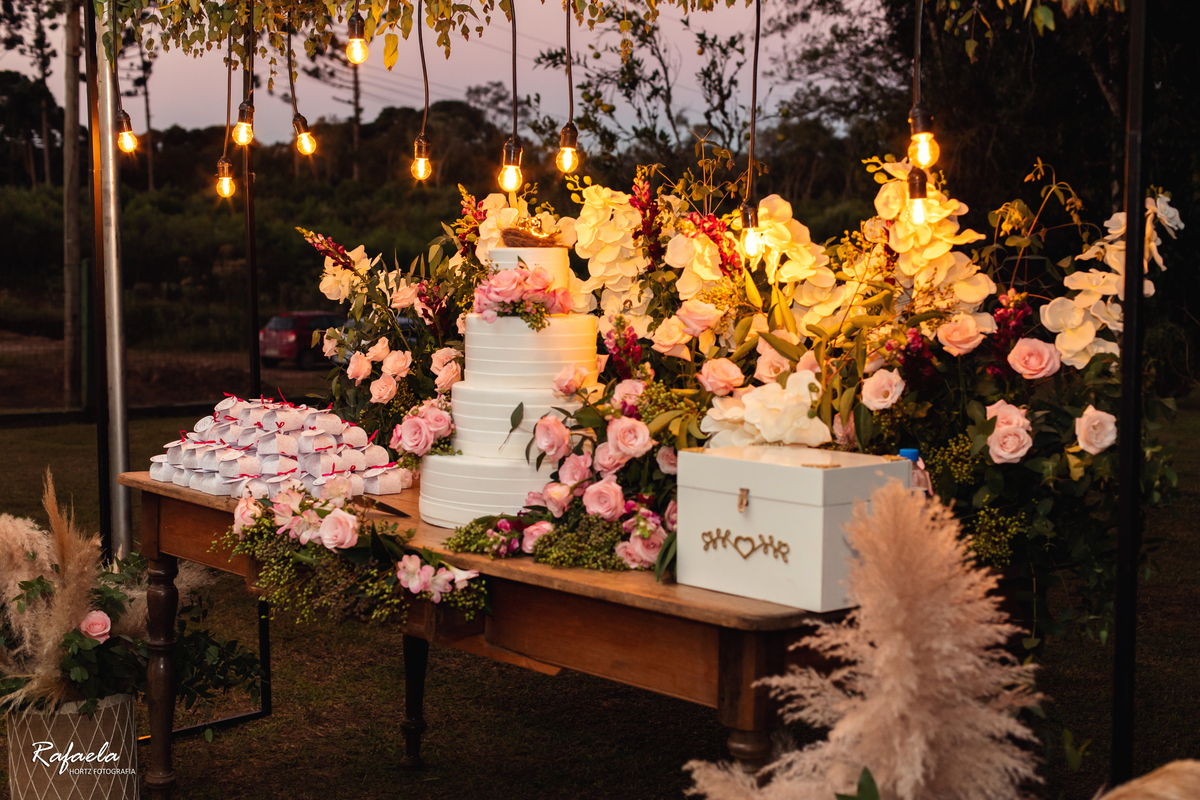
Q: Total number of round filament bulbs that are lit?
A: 11